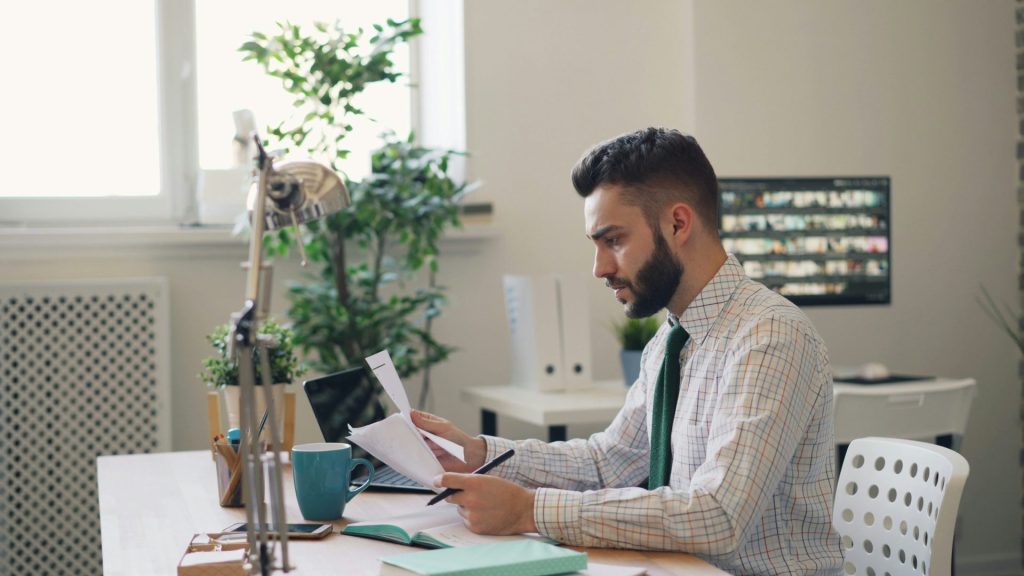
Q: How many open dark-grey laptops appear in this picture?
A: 1